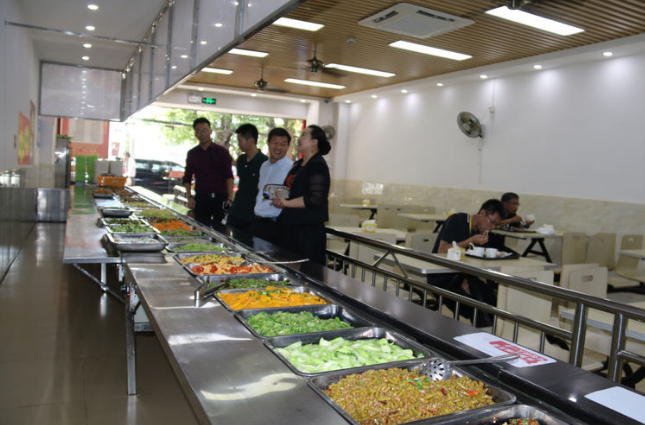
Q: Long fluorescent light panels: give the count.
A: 7